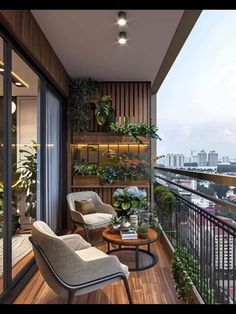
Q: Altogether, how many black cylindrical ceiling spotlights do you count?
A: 2